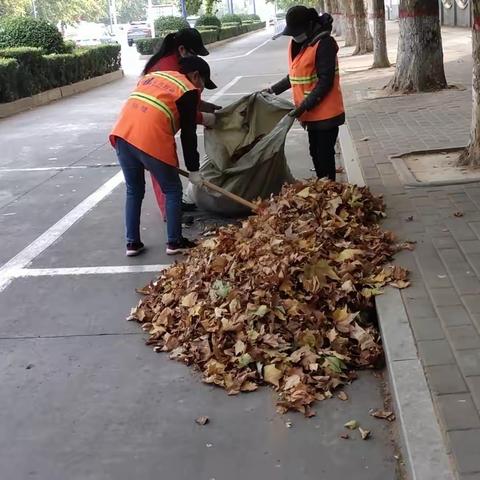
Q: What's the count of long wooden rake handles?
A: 1